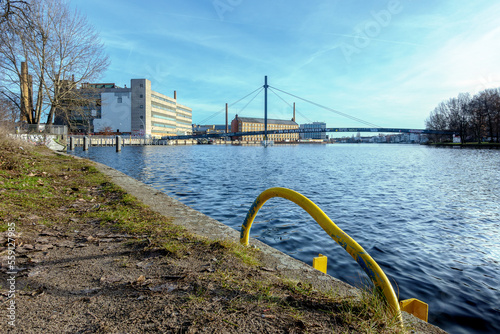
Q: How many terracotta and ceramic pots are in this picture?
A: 0